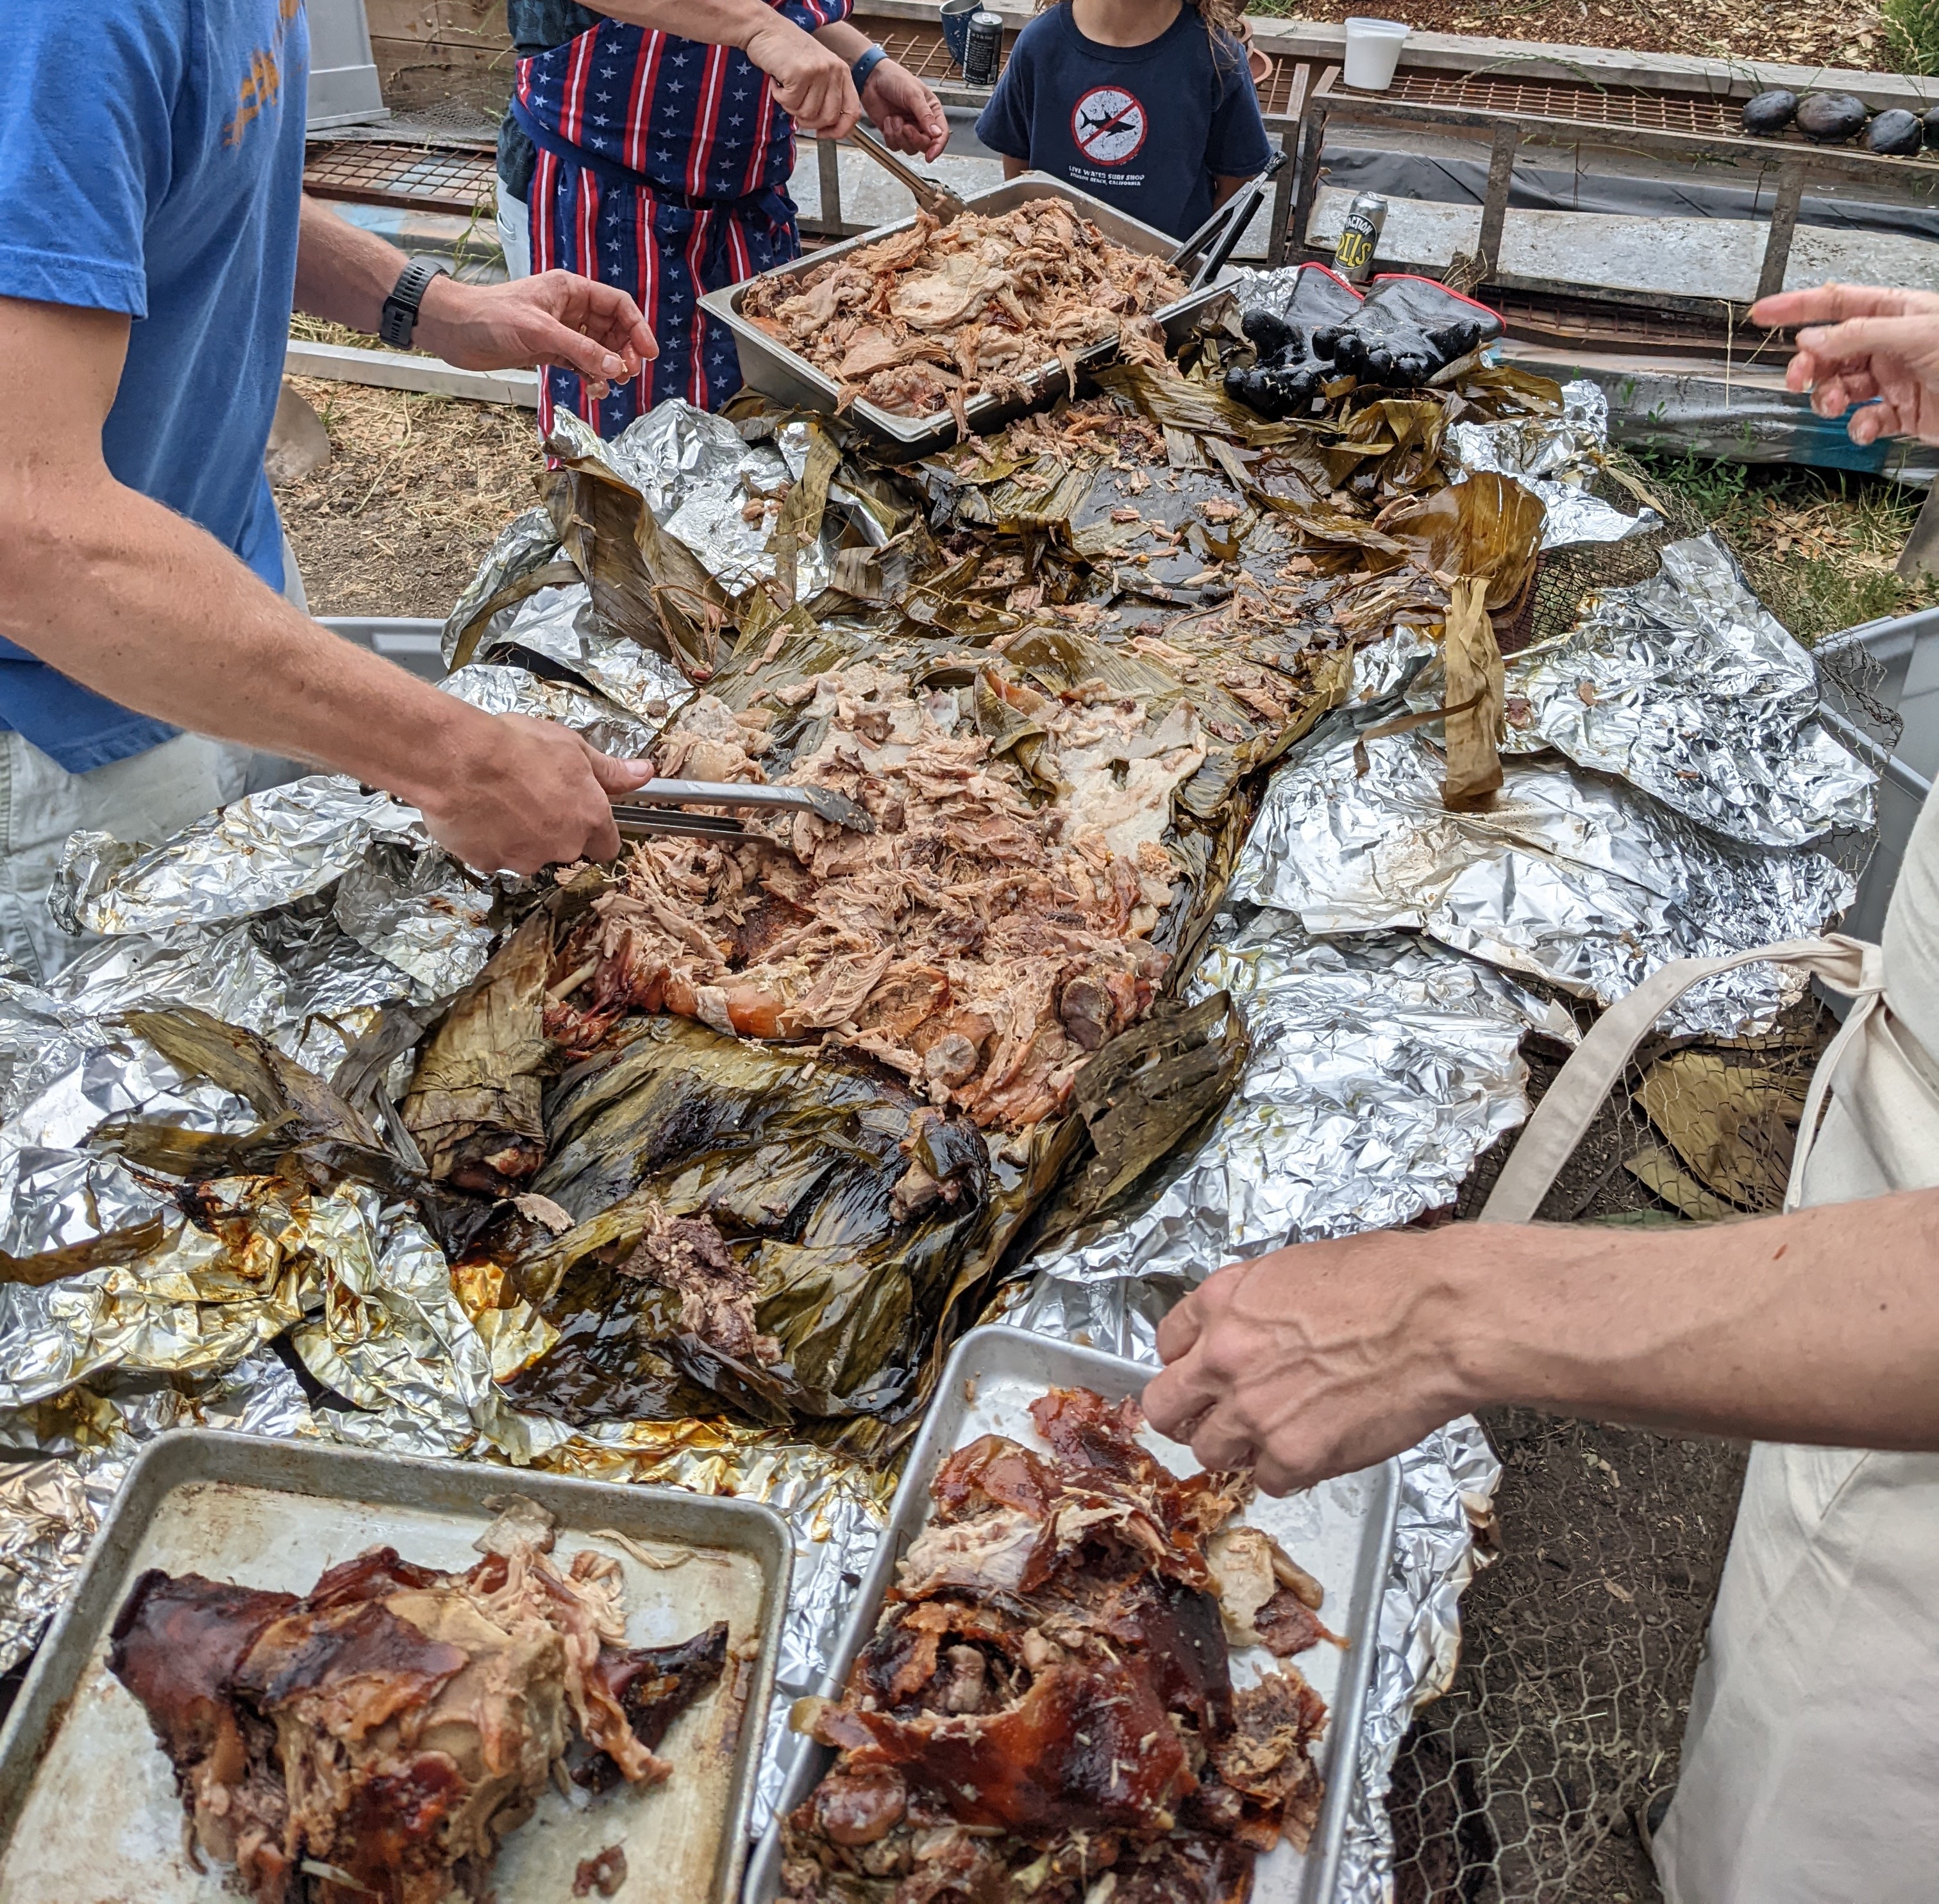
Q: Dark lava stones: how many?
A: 4